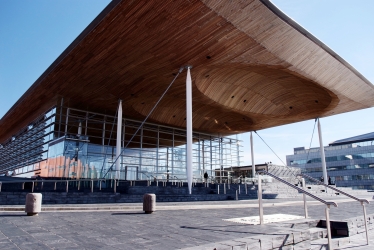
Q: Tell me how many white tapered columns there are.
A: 4